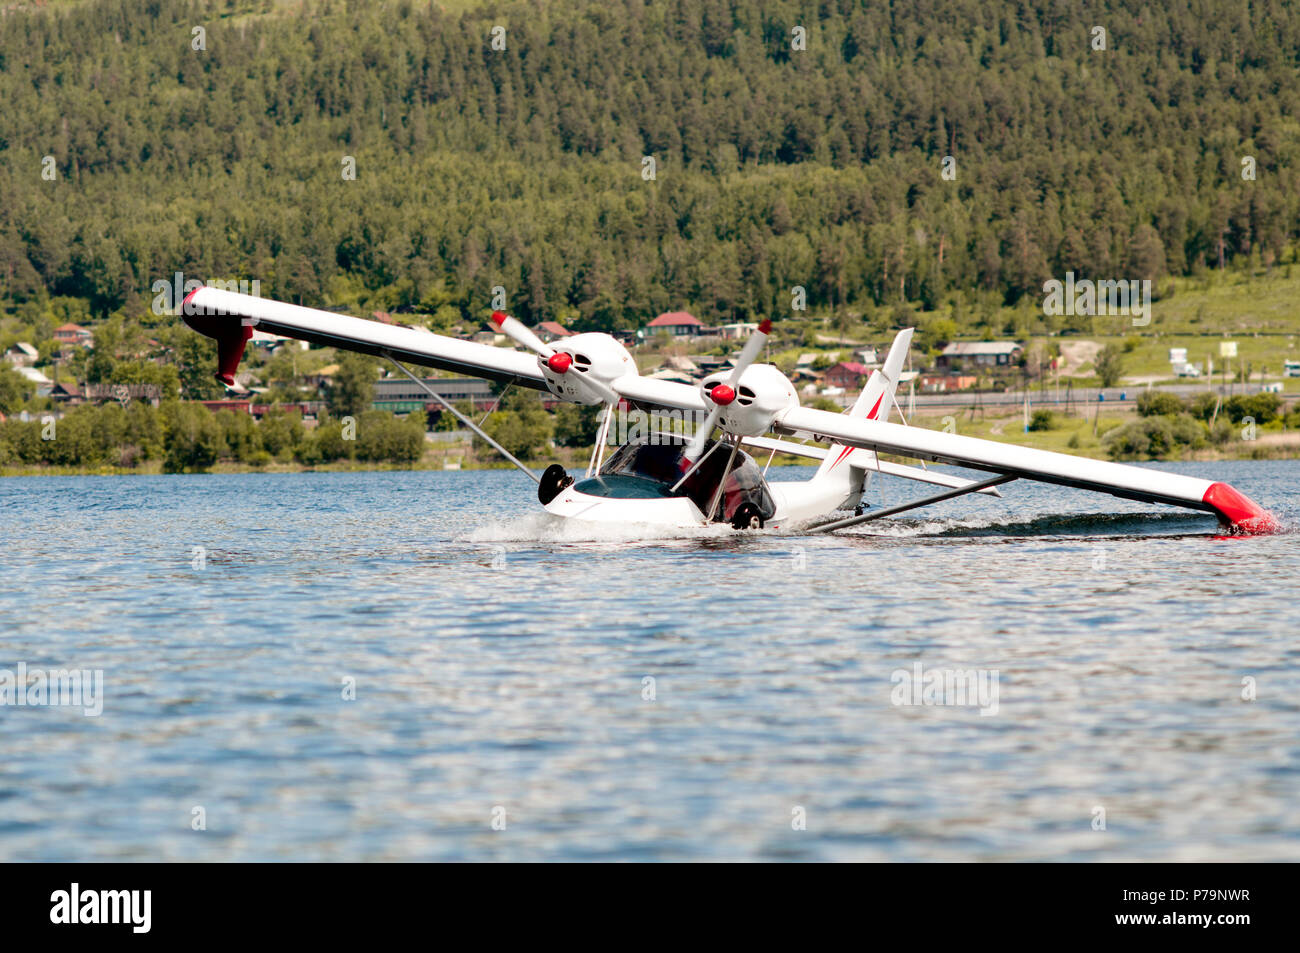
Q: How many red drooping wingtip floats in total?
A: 2